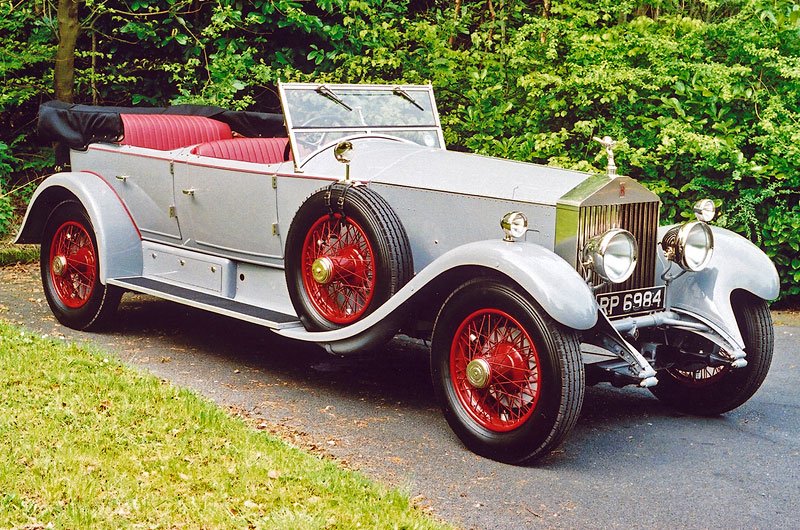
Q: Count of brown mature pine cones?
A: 0